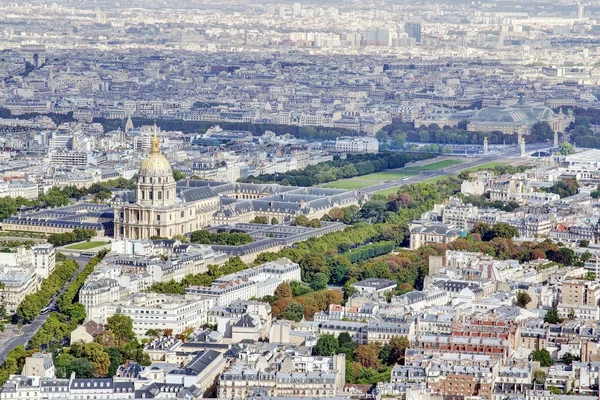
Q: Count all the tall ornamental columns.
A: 4